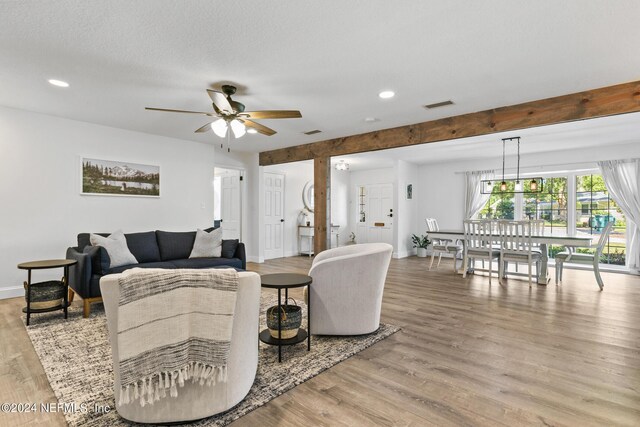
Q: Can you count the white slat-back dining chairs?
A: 6